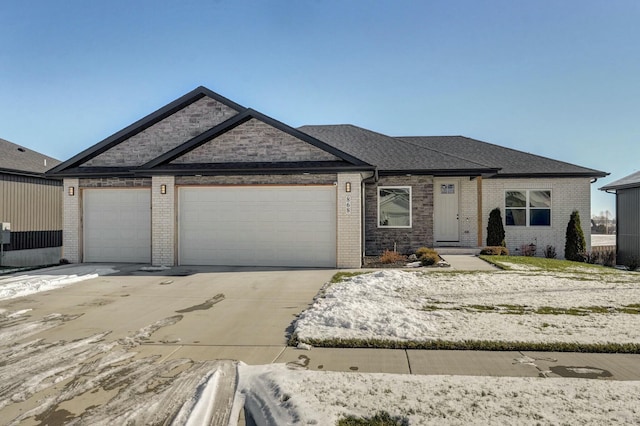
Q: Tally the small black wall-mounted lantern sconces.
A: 3